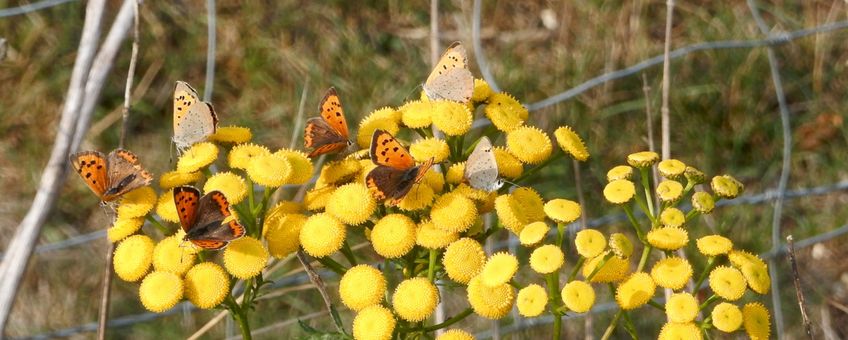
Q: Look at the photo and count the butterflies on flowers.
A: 7